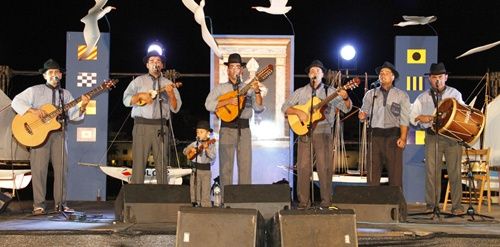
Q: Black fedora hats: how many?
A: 7